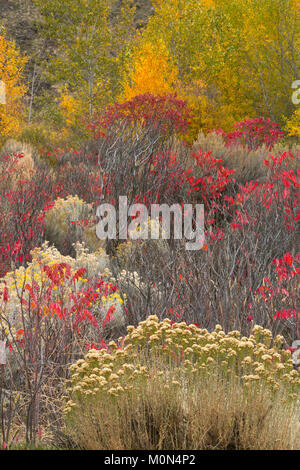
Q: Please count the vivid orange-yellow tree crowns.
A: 2